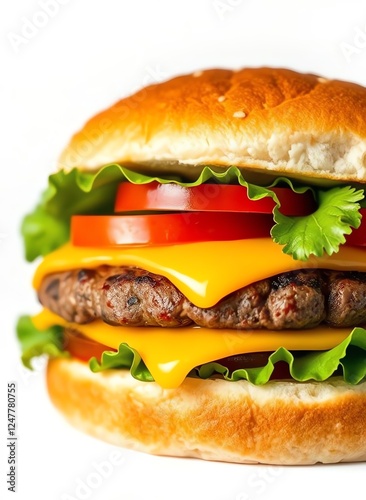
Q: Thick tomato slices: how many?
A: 2